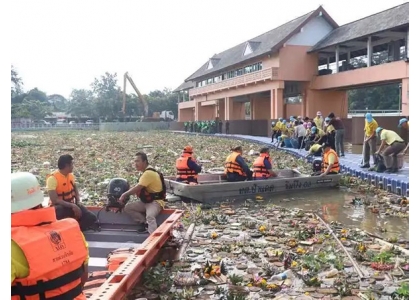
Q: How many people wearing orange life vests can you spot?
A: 6